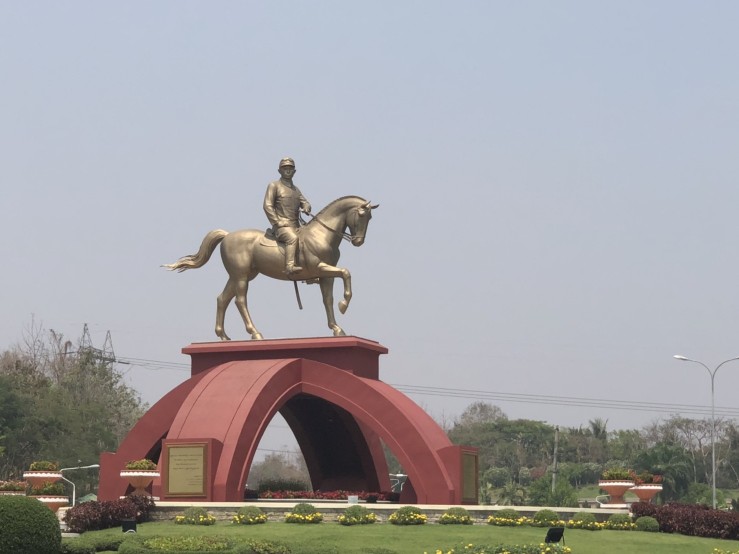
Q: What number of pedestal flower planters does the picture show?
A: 6